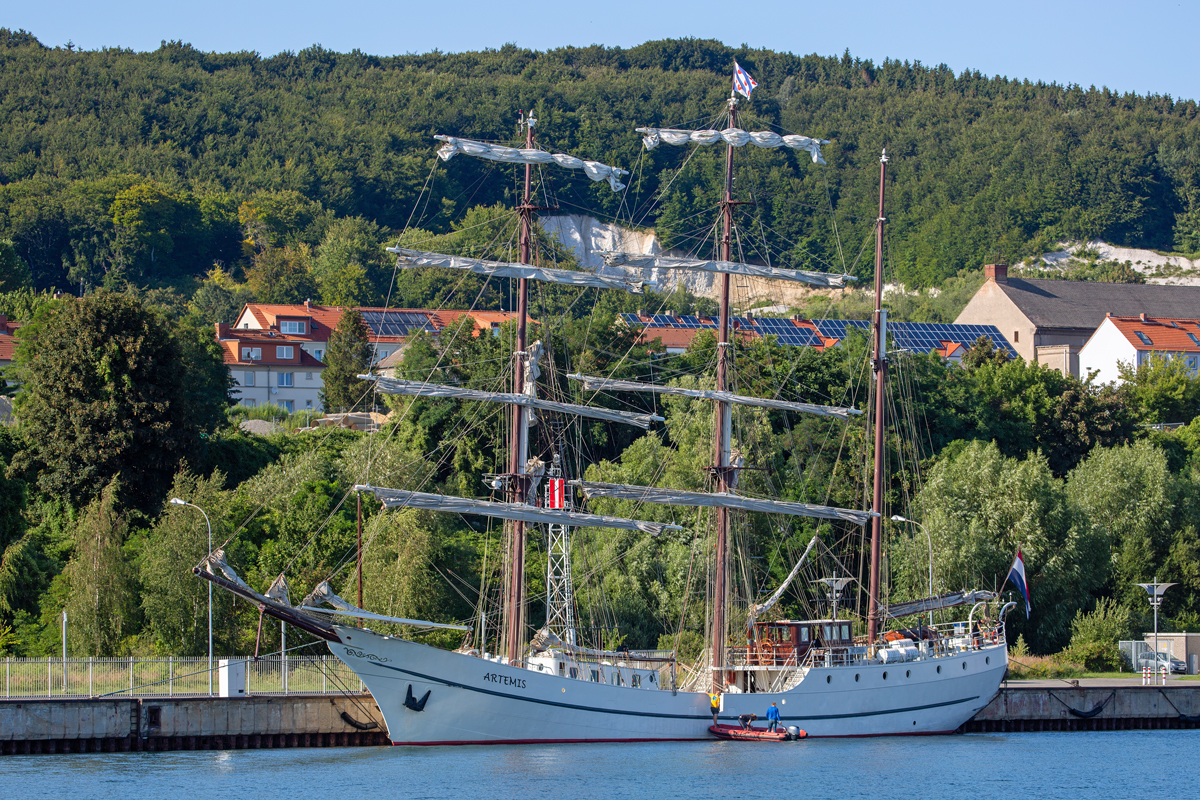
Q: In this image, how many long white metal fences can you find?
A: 1